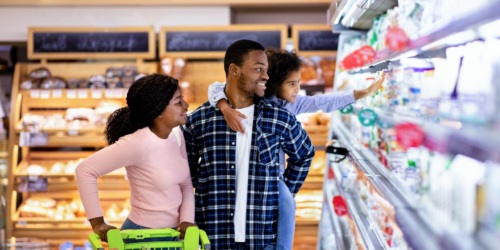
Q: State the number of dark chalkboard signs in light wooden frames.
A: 3